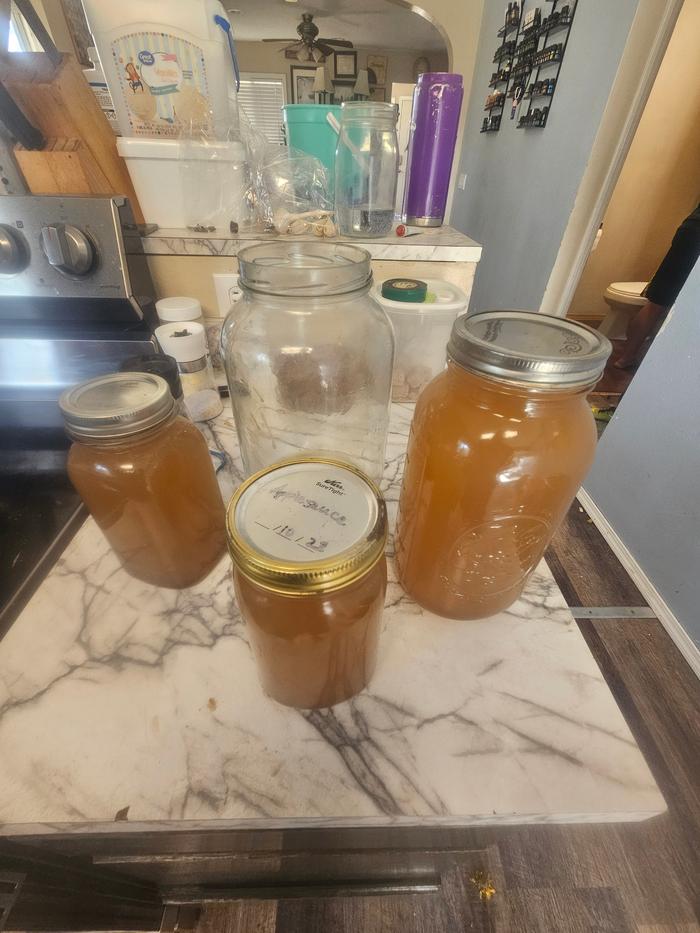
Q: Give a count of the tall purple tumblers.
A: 1